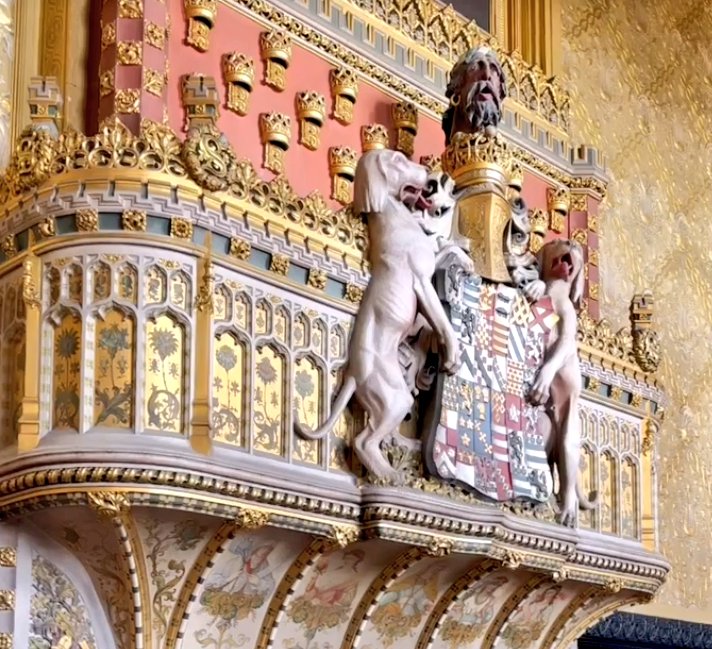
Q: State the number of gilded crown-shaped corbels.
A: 13